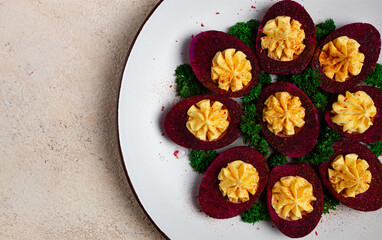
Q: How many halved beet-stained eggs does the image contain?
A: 9